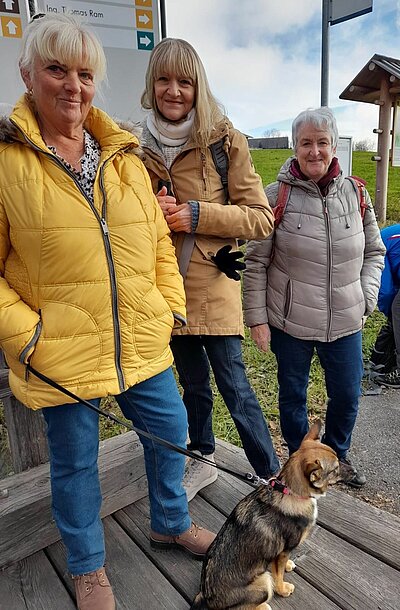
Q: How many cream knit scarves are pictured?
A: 1